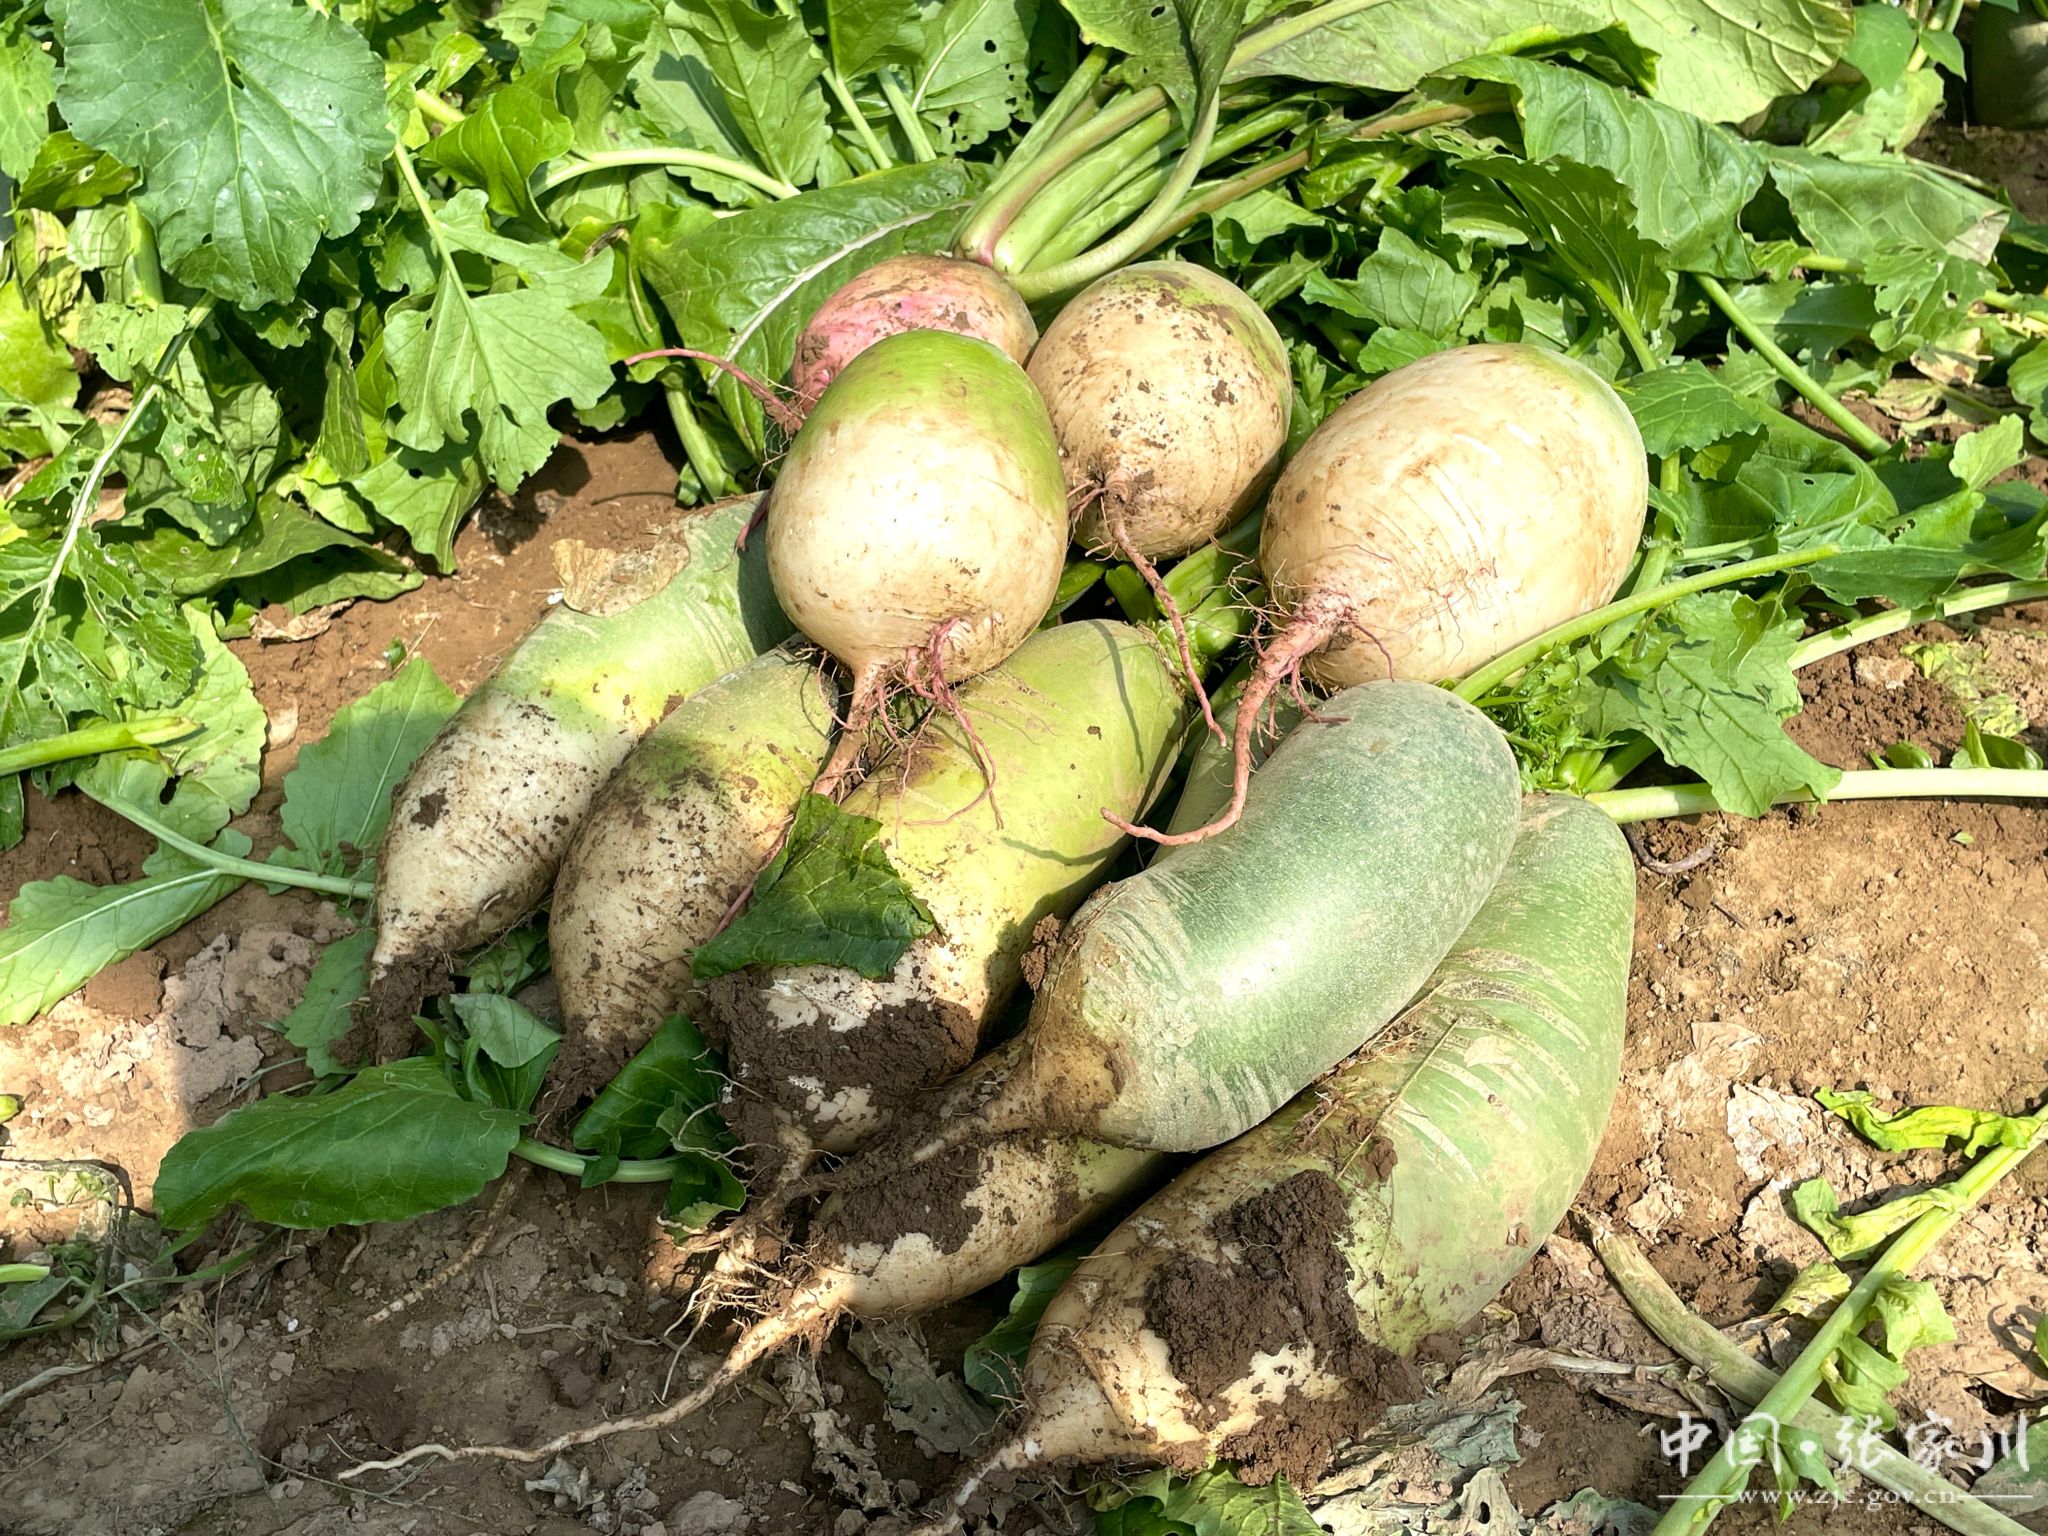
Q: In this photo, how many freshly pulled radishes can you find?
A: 10